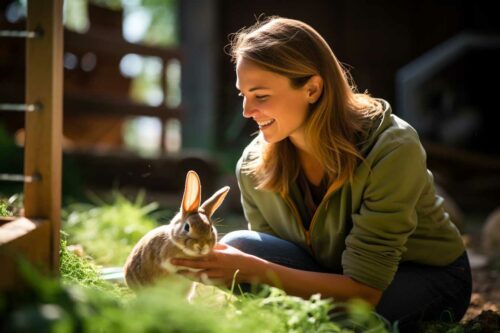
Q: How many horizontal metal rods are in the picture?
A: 3